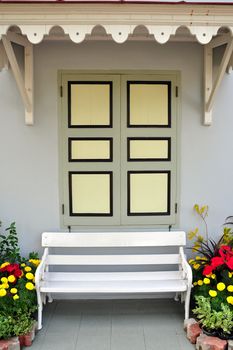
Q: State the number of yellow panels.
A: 6